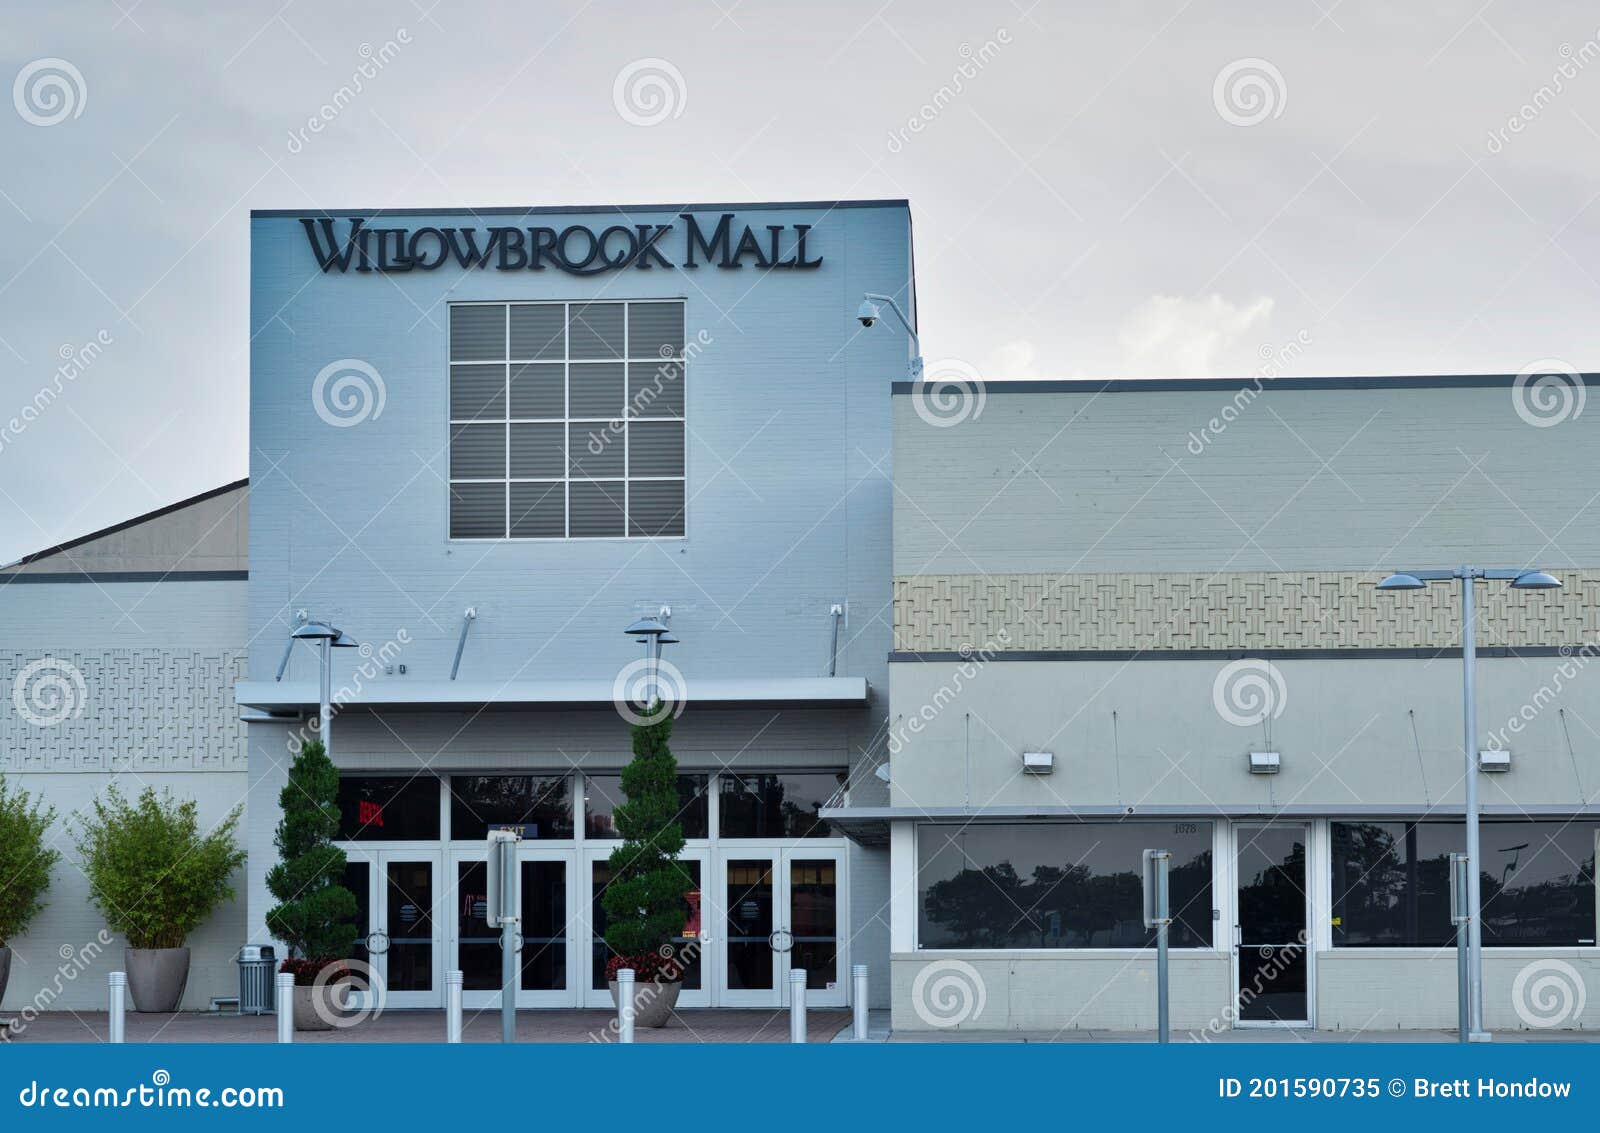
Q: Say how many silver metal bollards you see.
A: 6